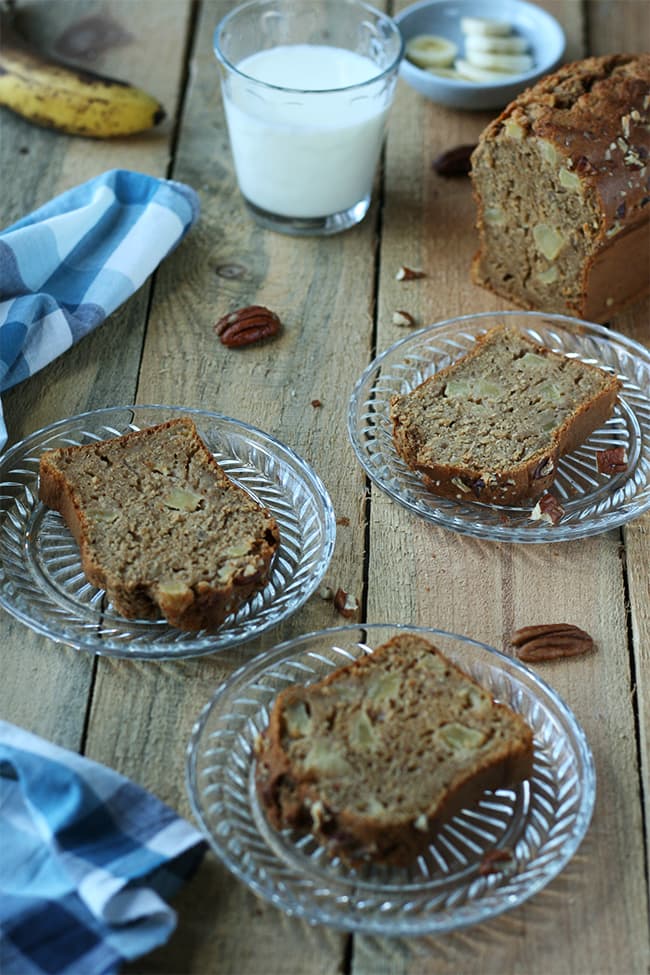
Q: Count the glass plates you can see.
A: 3